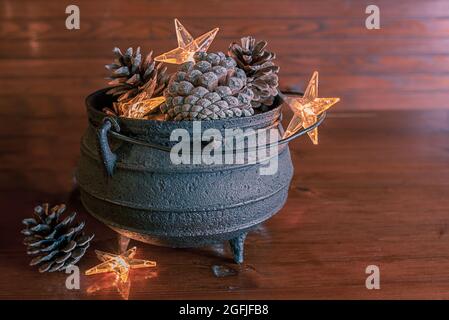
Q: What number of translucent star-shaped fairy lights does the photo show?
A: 4